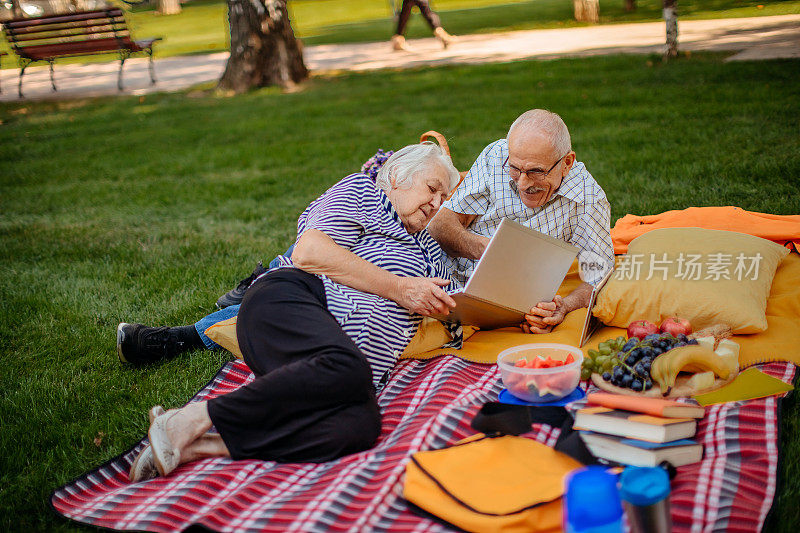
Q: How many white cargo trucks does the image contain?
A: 0